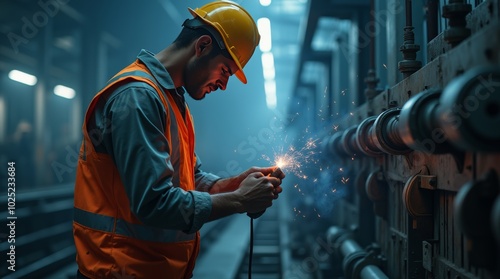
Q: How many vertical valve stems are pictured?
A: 3